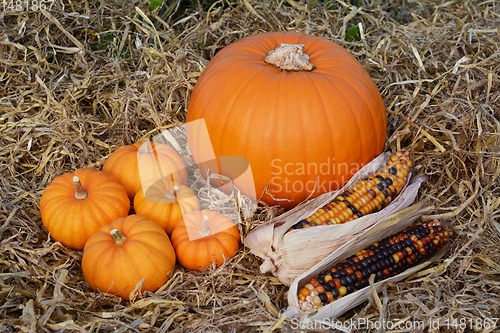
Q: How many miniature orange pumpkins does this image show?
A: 5